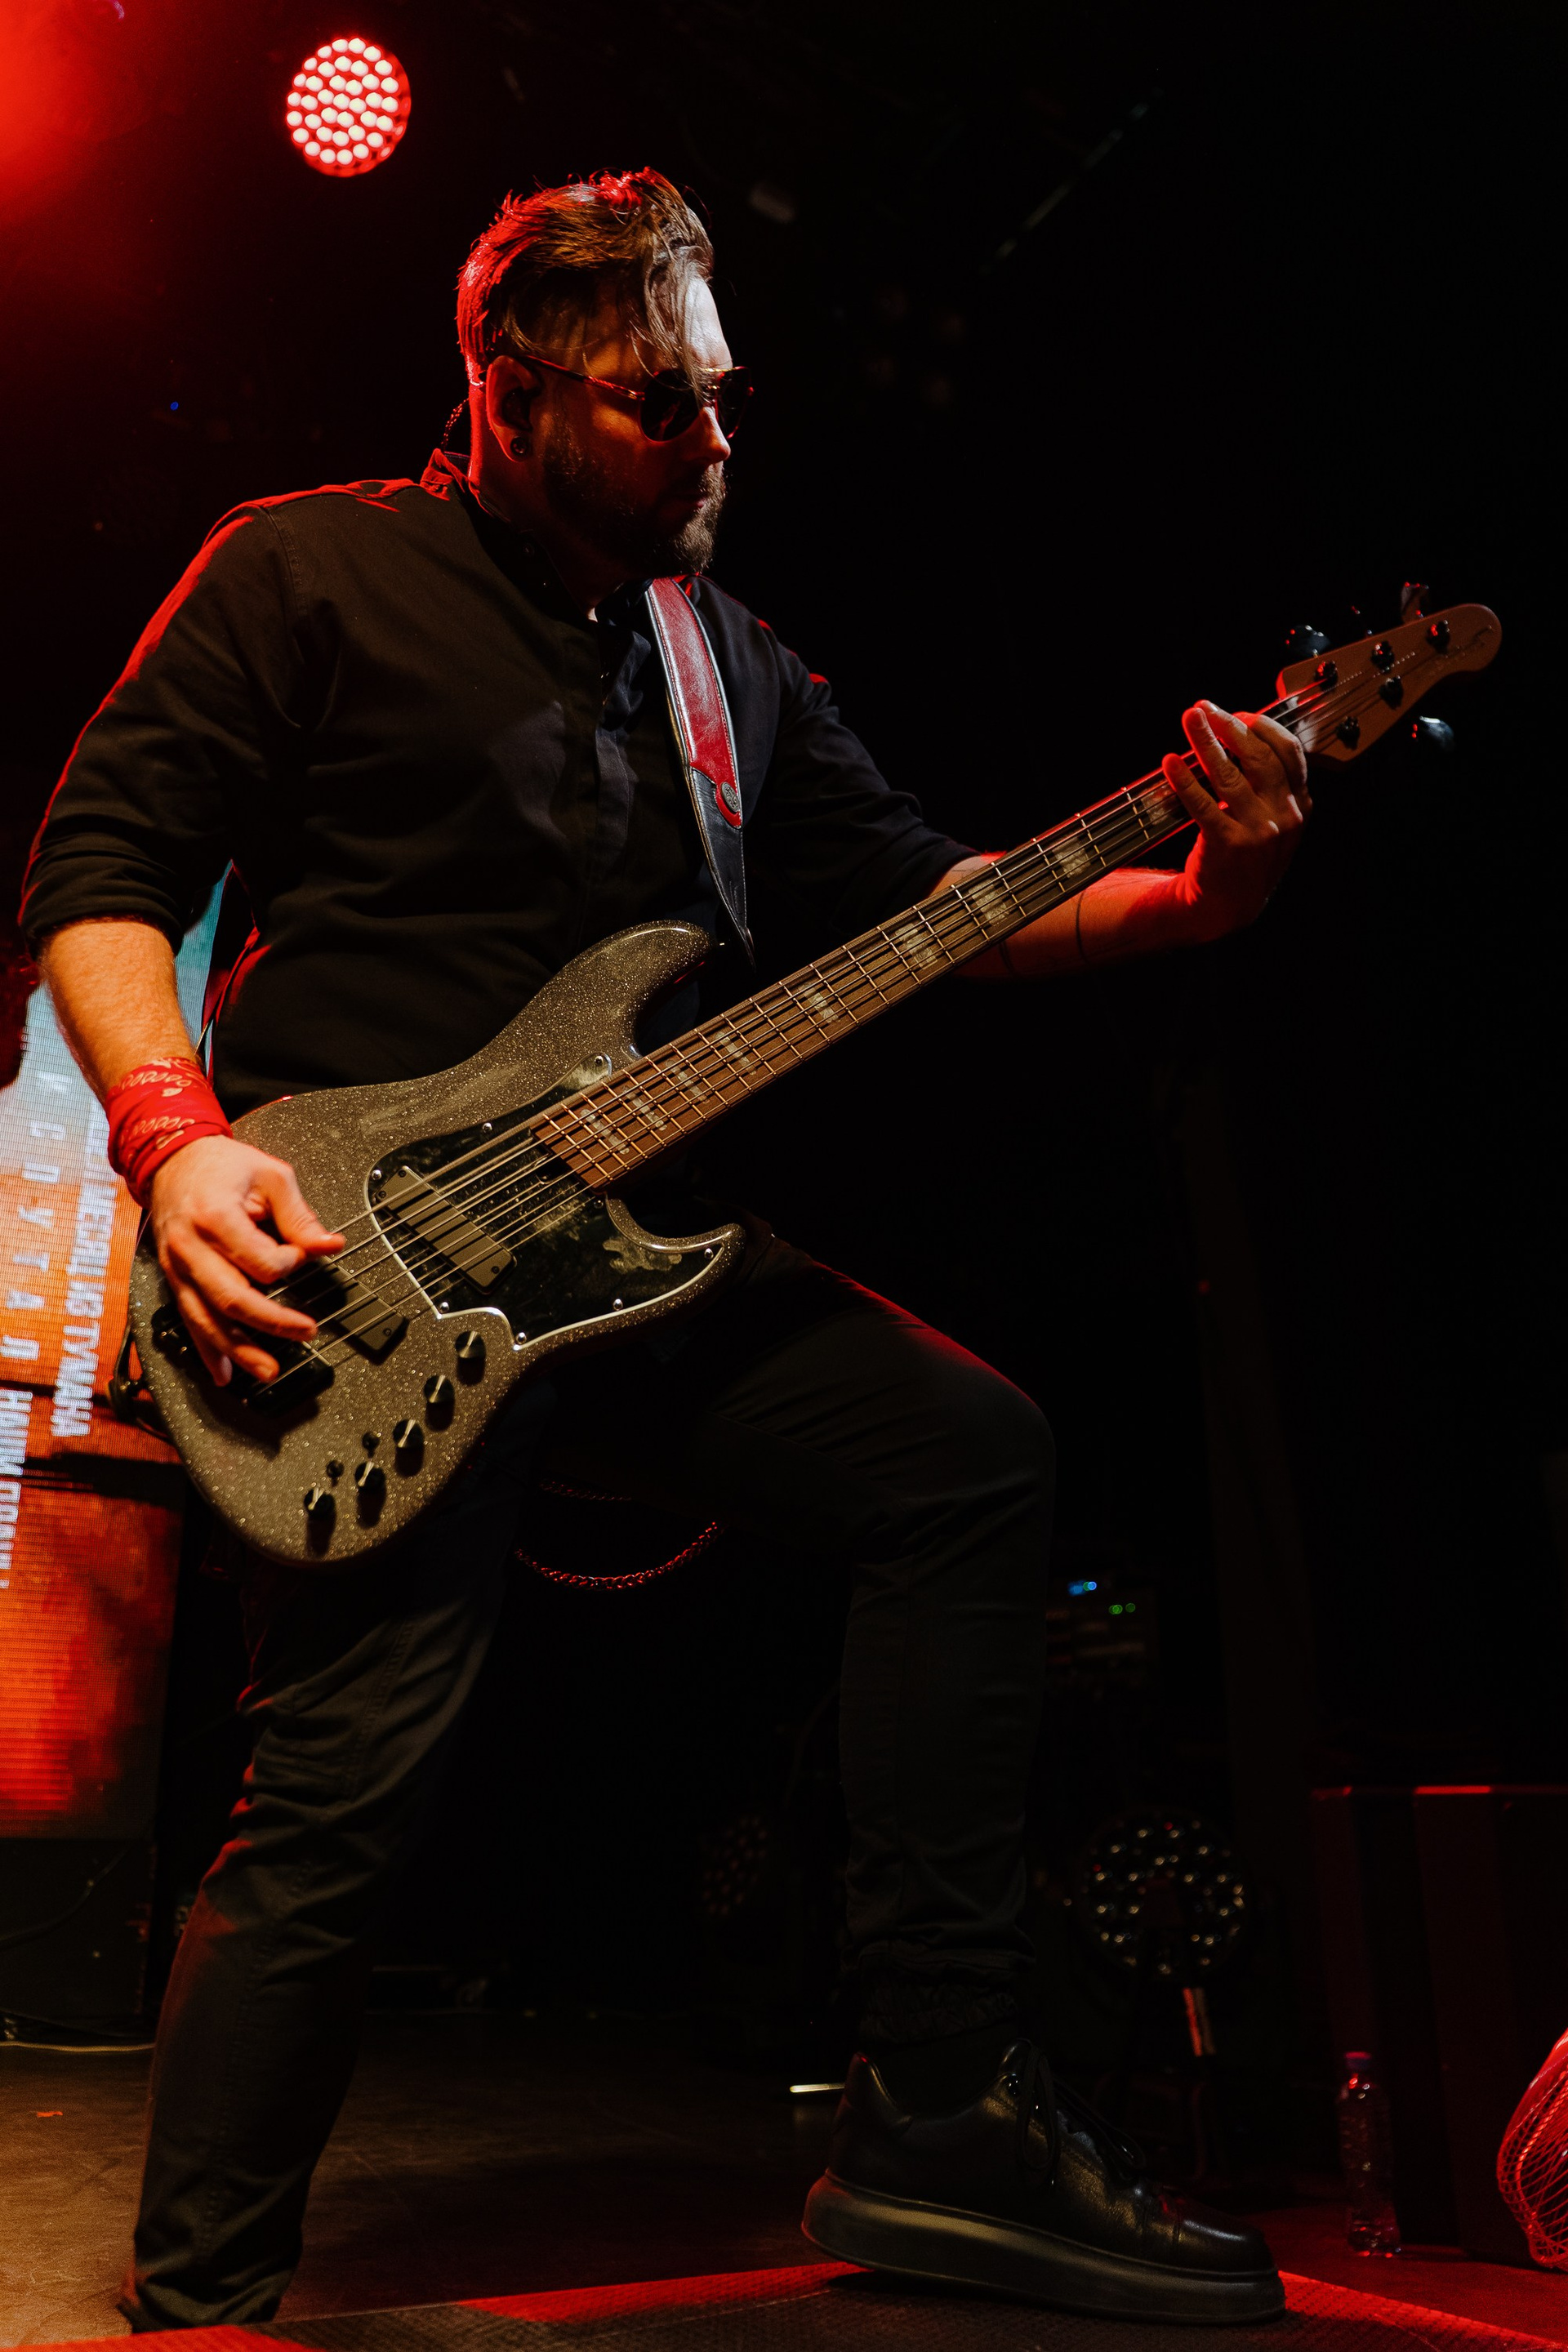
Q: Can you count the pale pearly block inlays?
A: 9